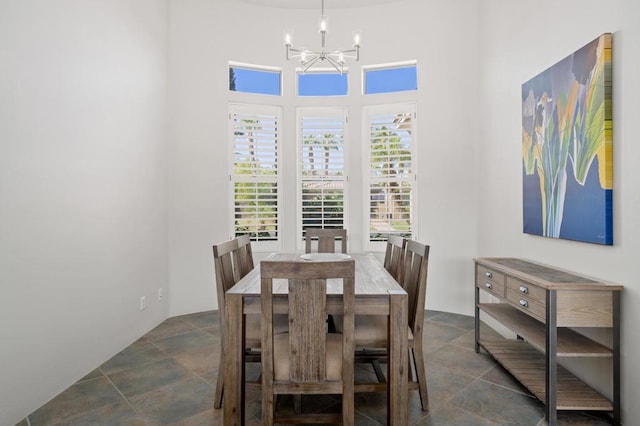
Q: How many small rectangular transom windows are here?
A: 3